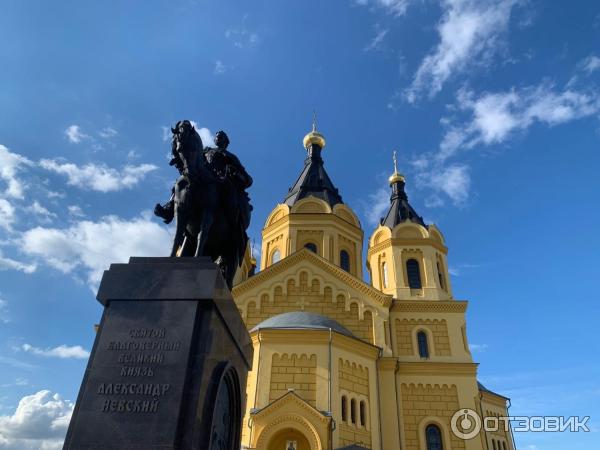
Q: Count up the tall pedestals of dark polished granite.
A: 1